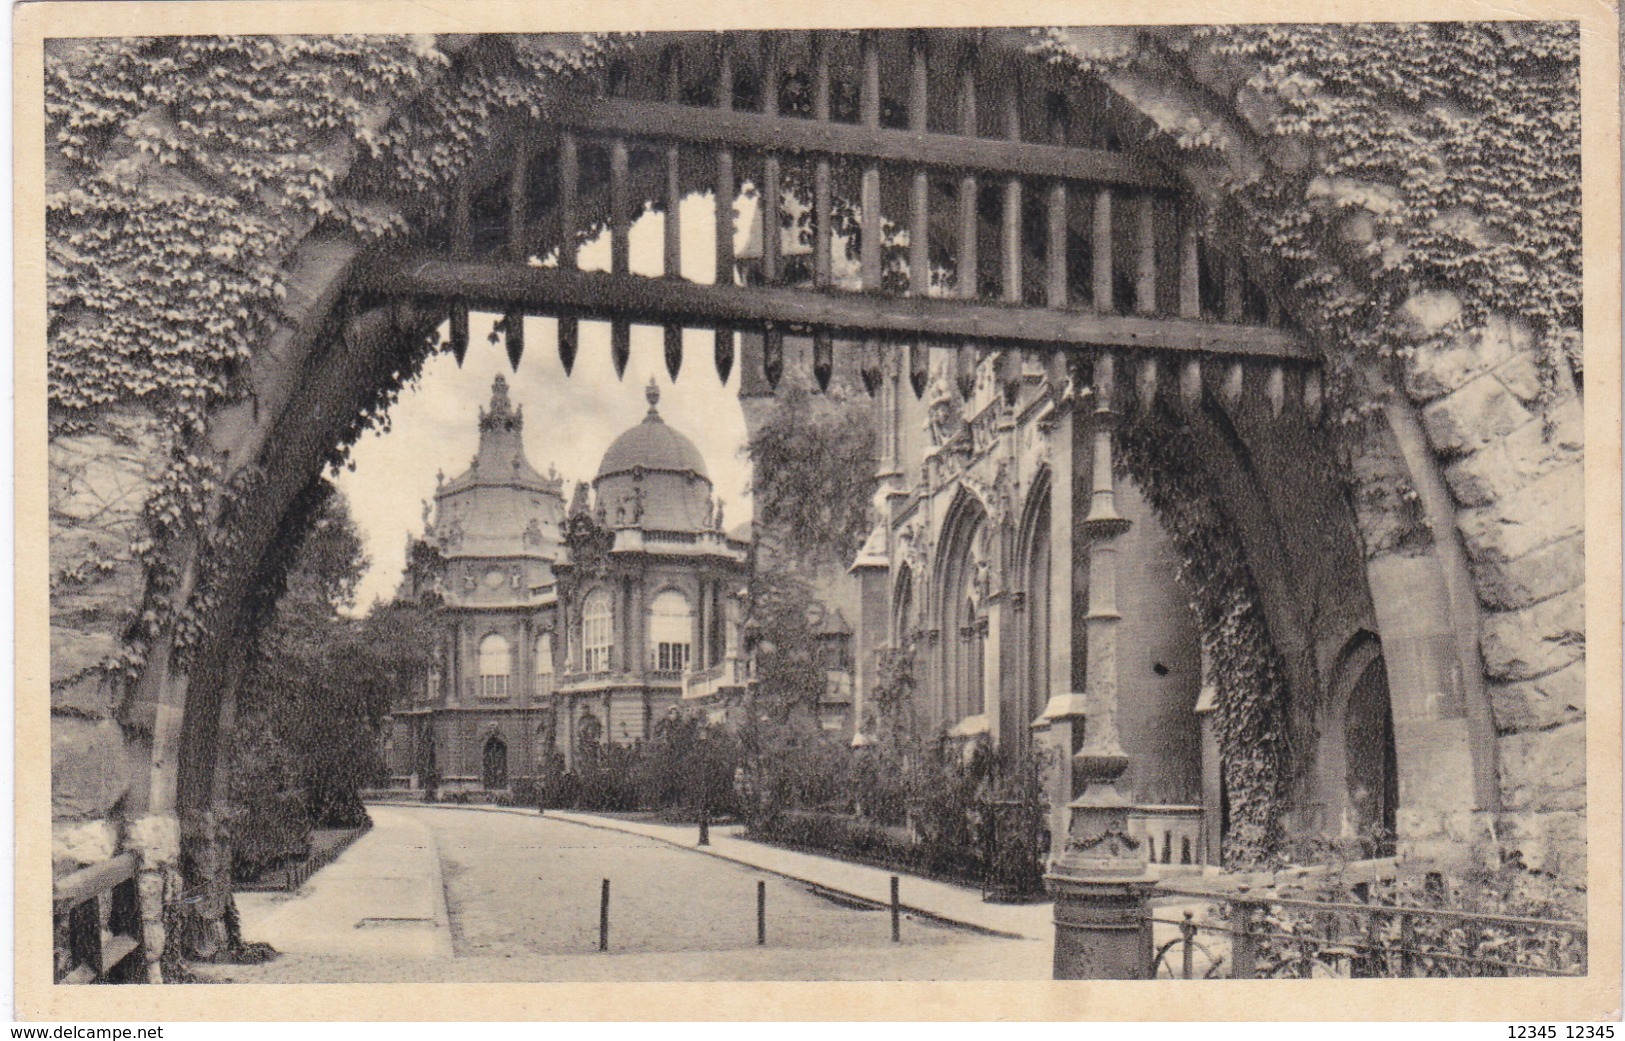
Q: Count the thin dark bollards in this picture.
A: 3